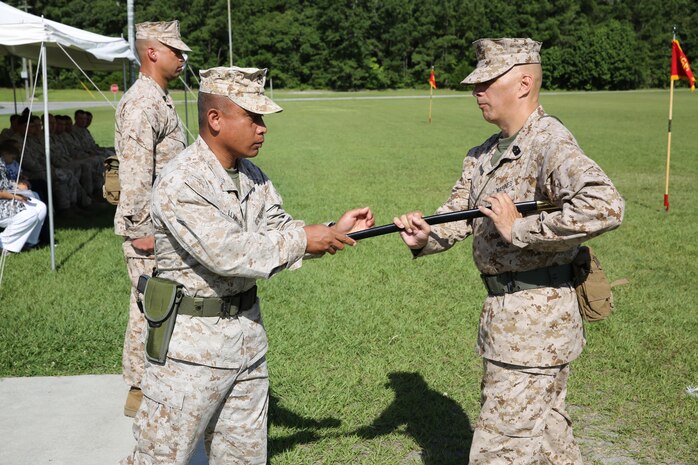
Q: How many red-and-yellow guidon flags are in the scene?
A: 2